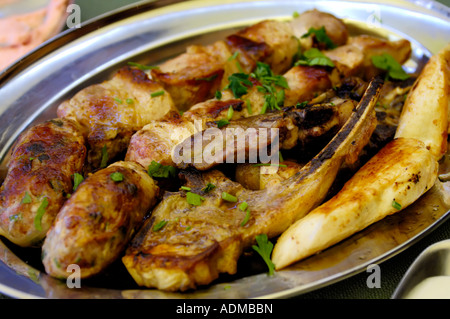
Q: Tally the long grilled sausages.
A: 2